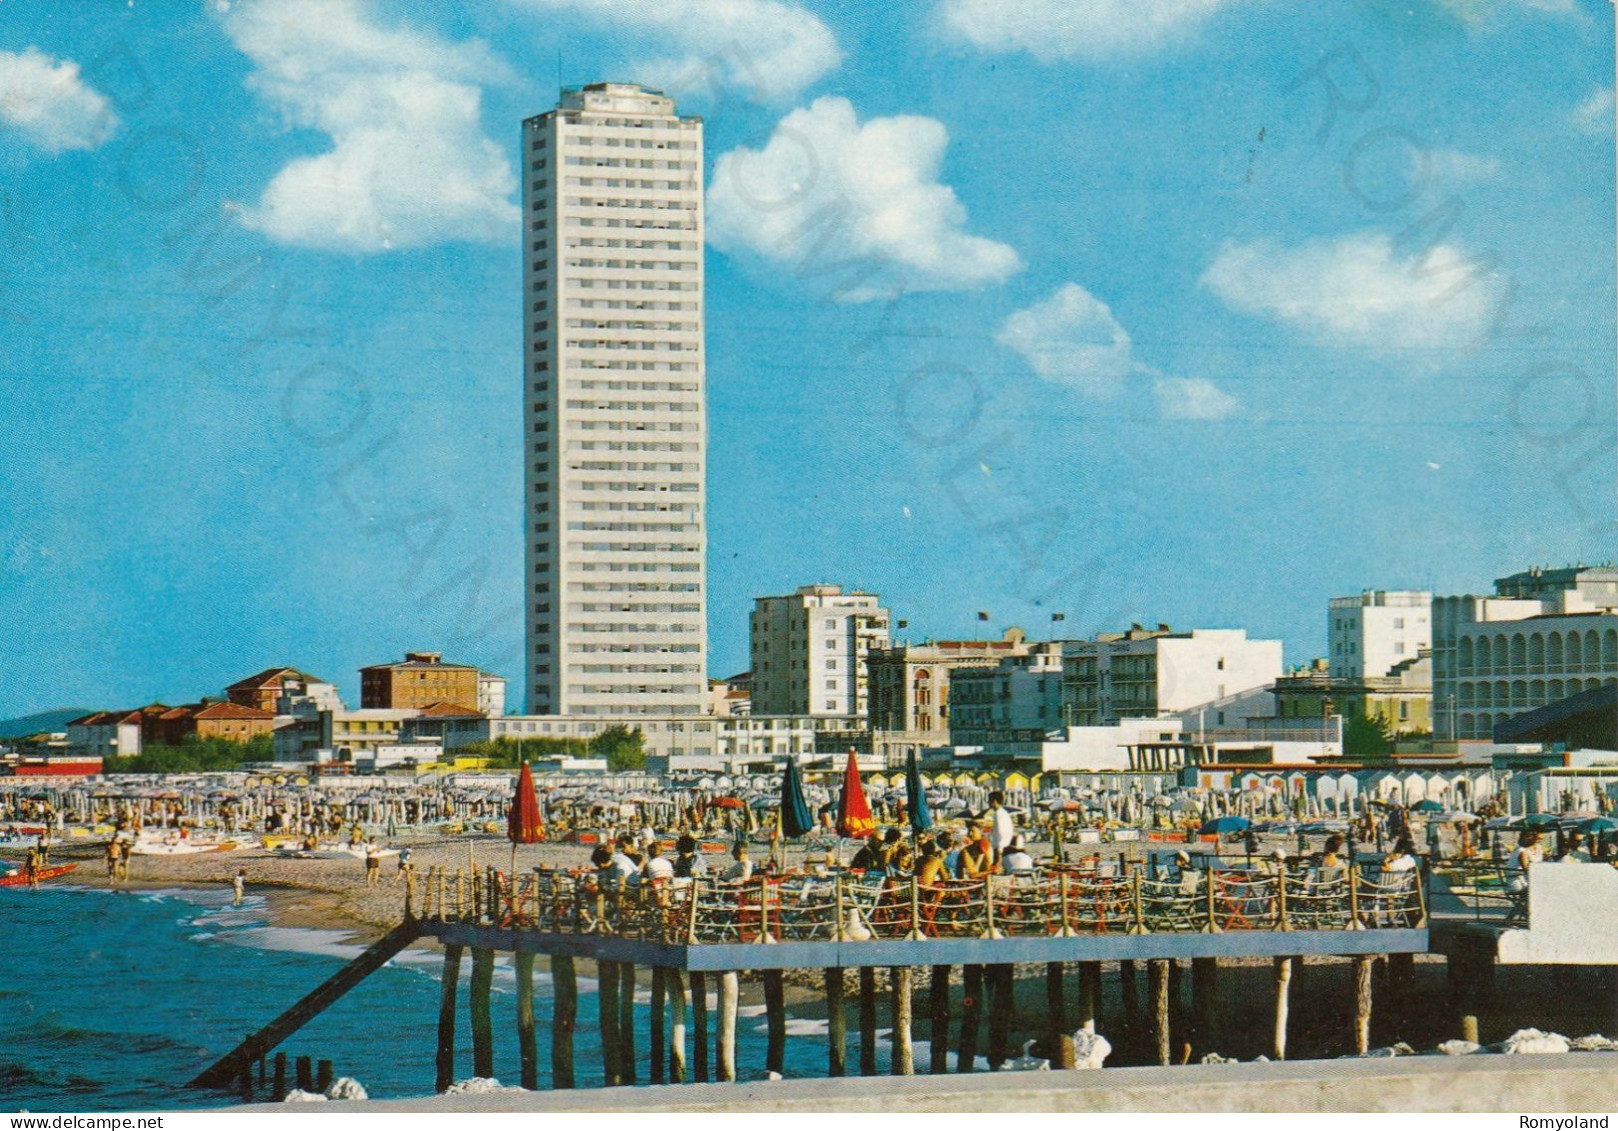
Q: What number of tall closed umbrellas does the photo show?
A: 4